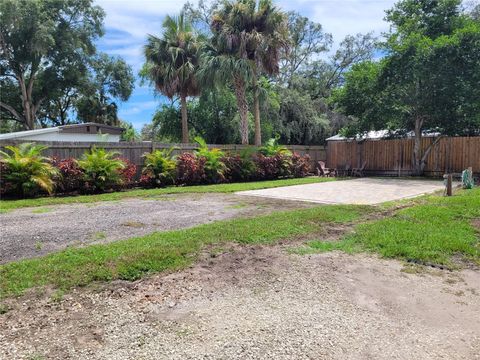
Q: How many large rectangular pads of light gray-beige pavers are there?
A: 1